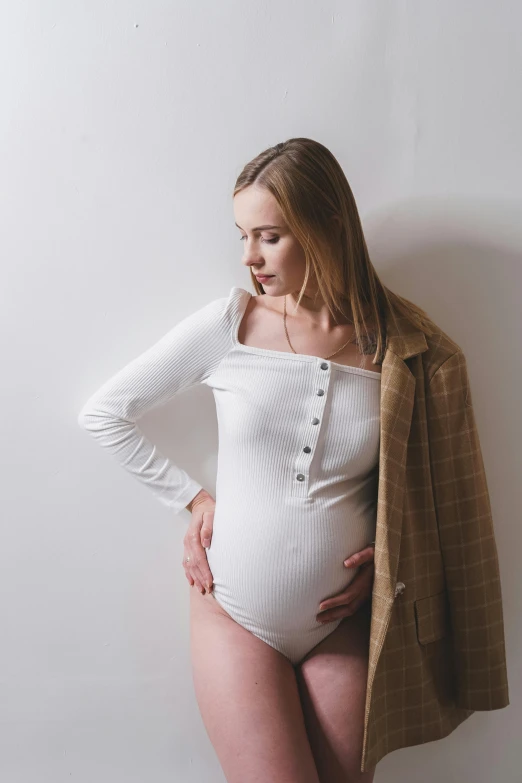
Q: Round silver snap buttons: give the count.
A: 5